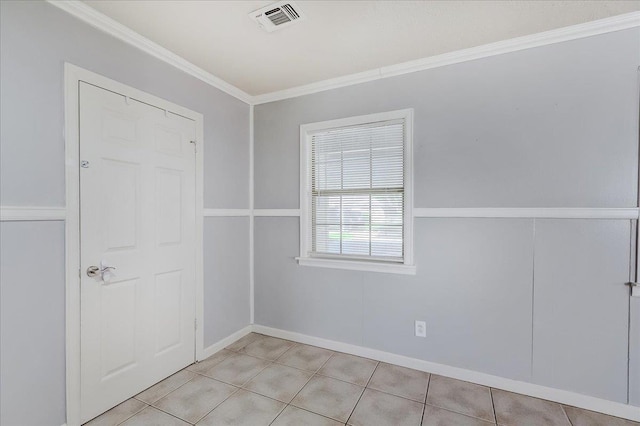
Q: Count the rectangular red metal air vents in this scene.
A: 0